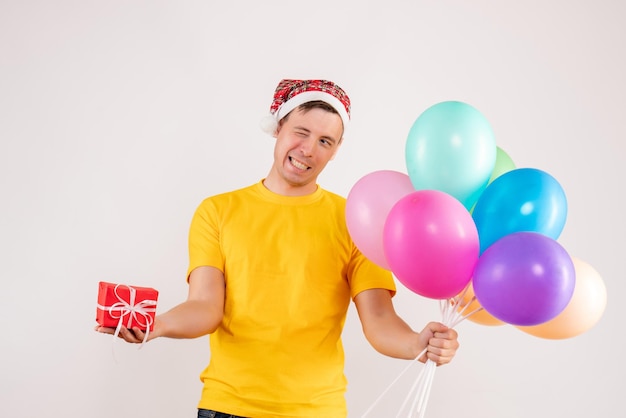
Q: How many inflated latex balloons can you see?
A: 8